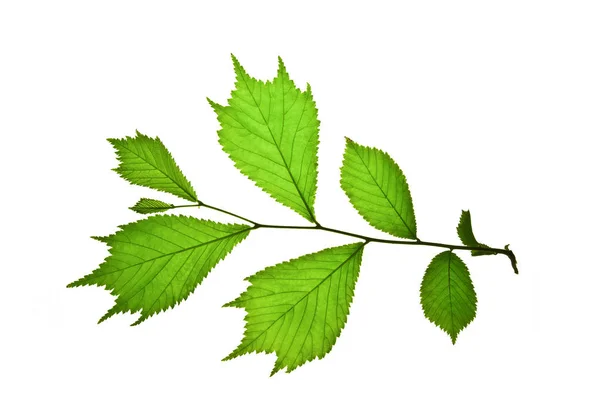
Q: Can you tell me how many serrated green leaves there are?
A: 8